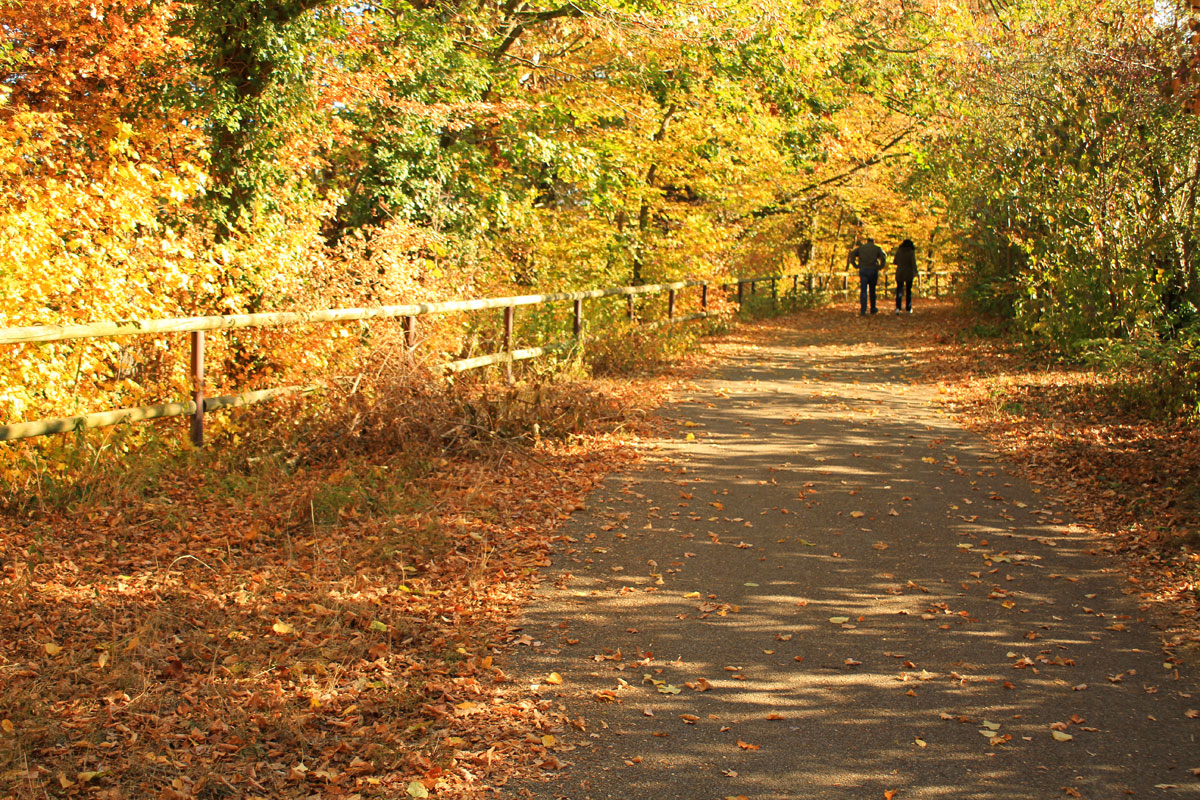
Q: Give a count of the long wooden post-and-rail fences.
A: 1